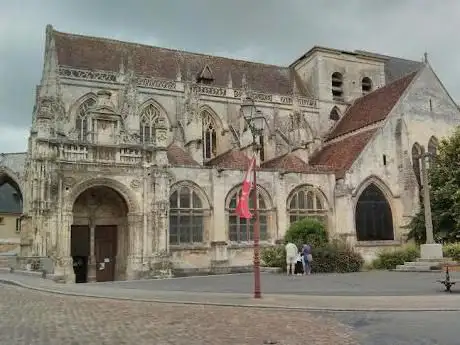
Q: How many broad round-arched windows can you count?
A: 3